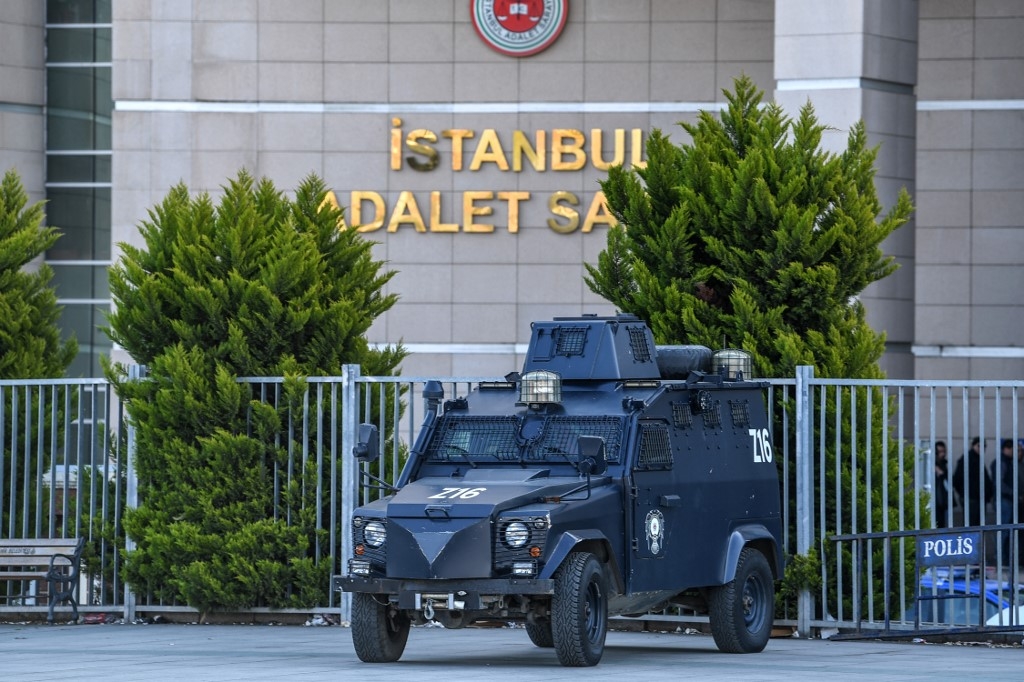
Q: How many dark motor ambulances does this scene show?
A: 0